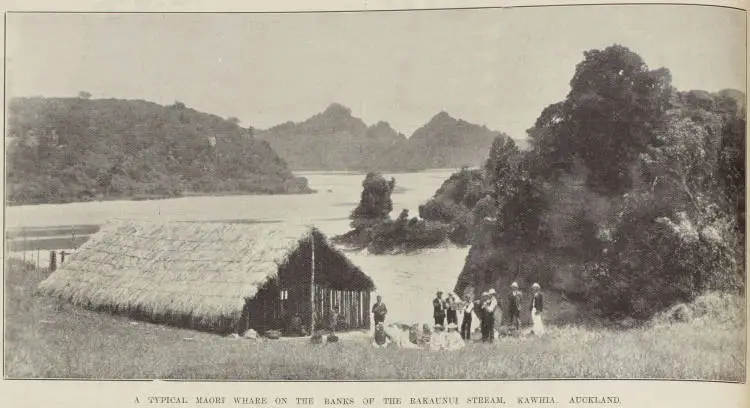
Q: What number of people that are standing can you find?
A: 8